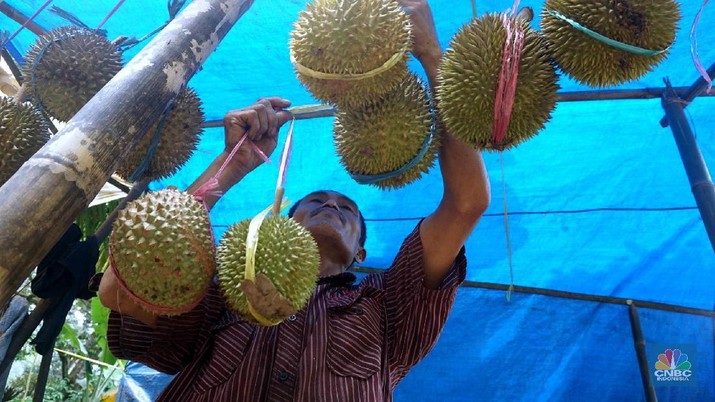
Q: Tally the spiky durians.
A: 9